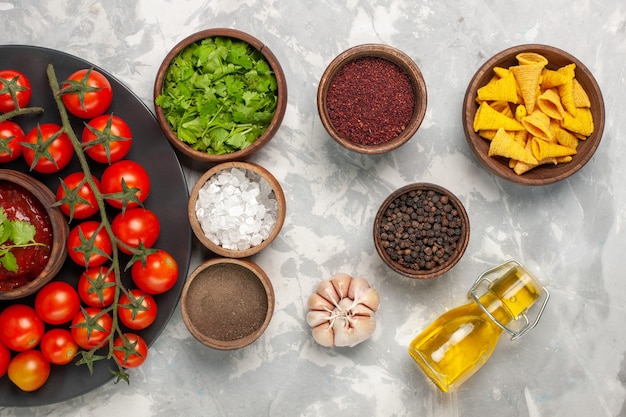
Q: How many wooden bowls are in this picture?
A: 7